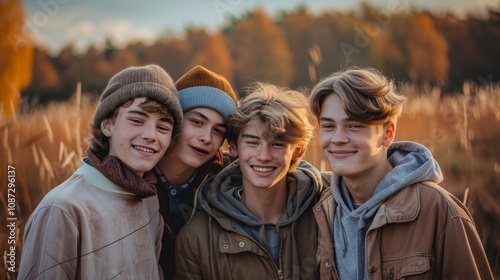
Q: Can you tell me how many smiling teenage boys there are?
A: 4